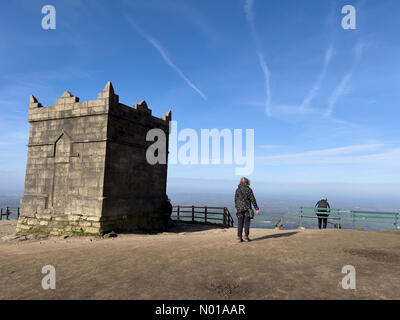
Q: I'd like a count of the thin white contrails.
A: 4